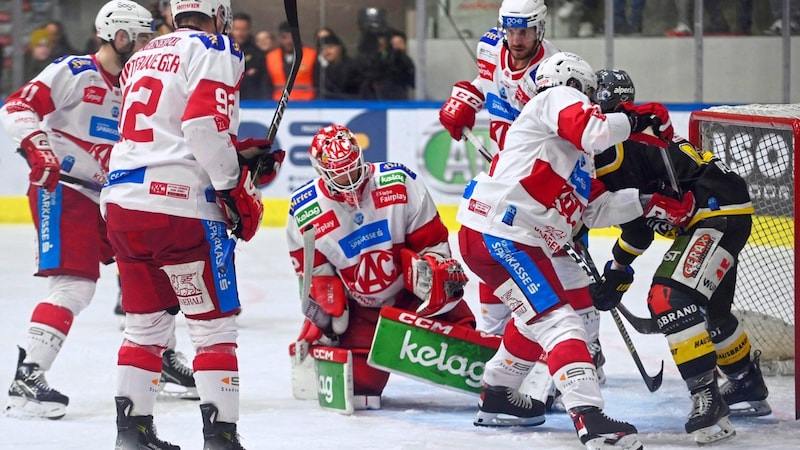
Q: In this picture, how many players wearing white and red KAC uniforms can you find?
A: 5